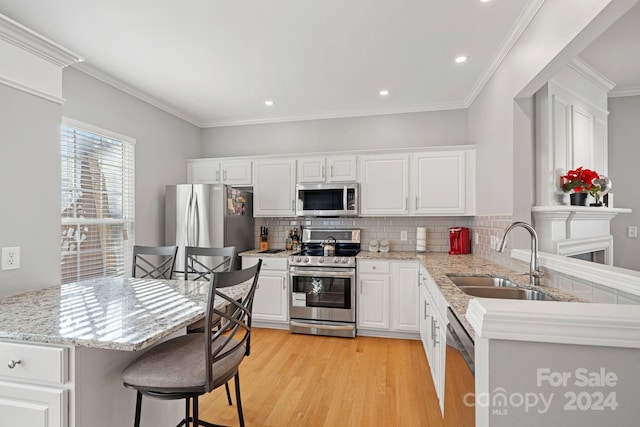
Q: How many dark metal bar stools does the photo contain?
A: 3